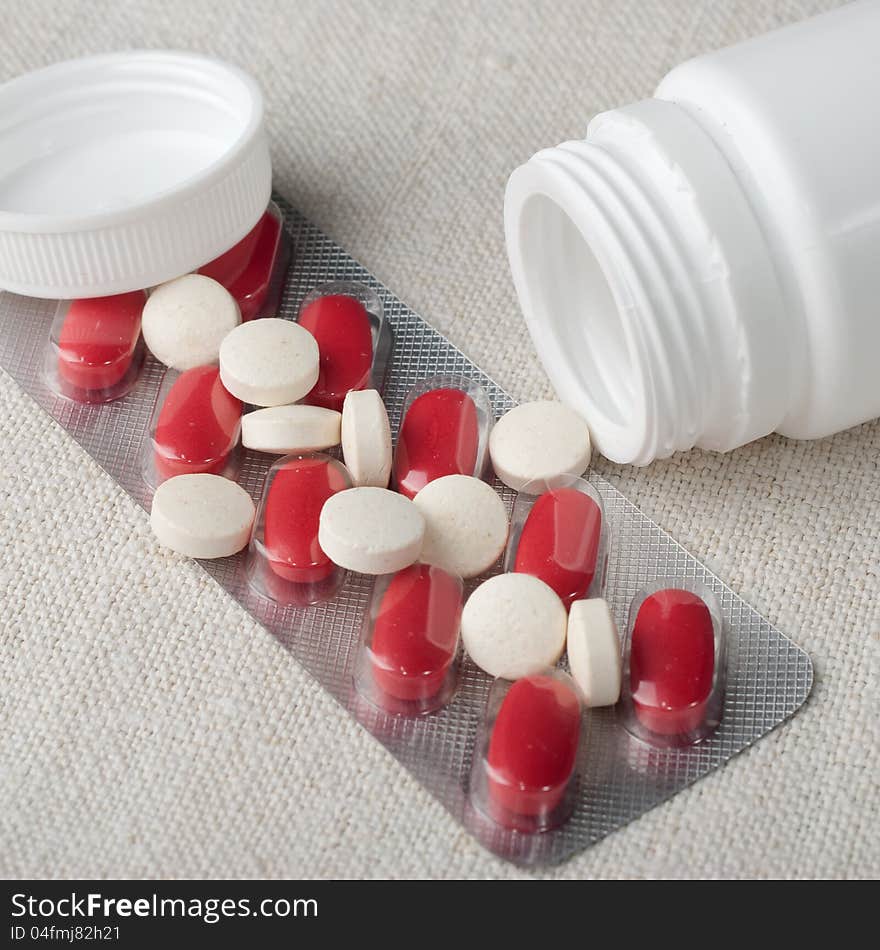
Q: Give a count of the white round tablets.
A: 10